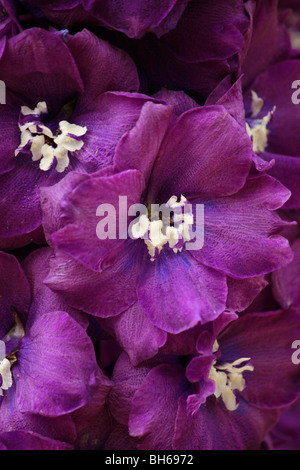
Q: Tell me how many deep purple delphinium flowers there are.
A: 5